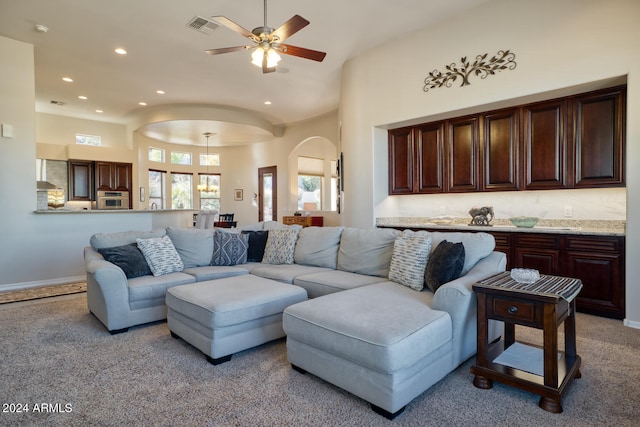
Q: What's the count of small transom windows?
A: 4